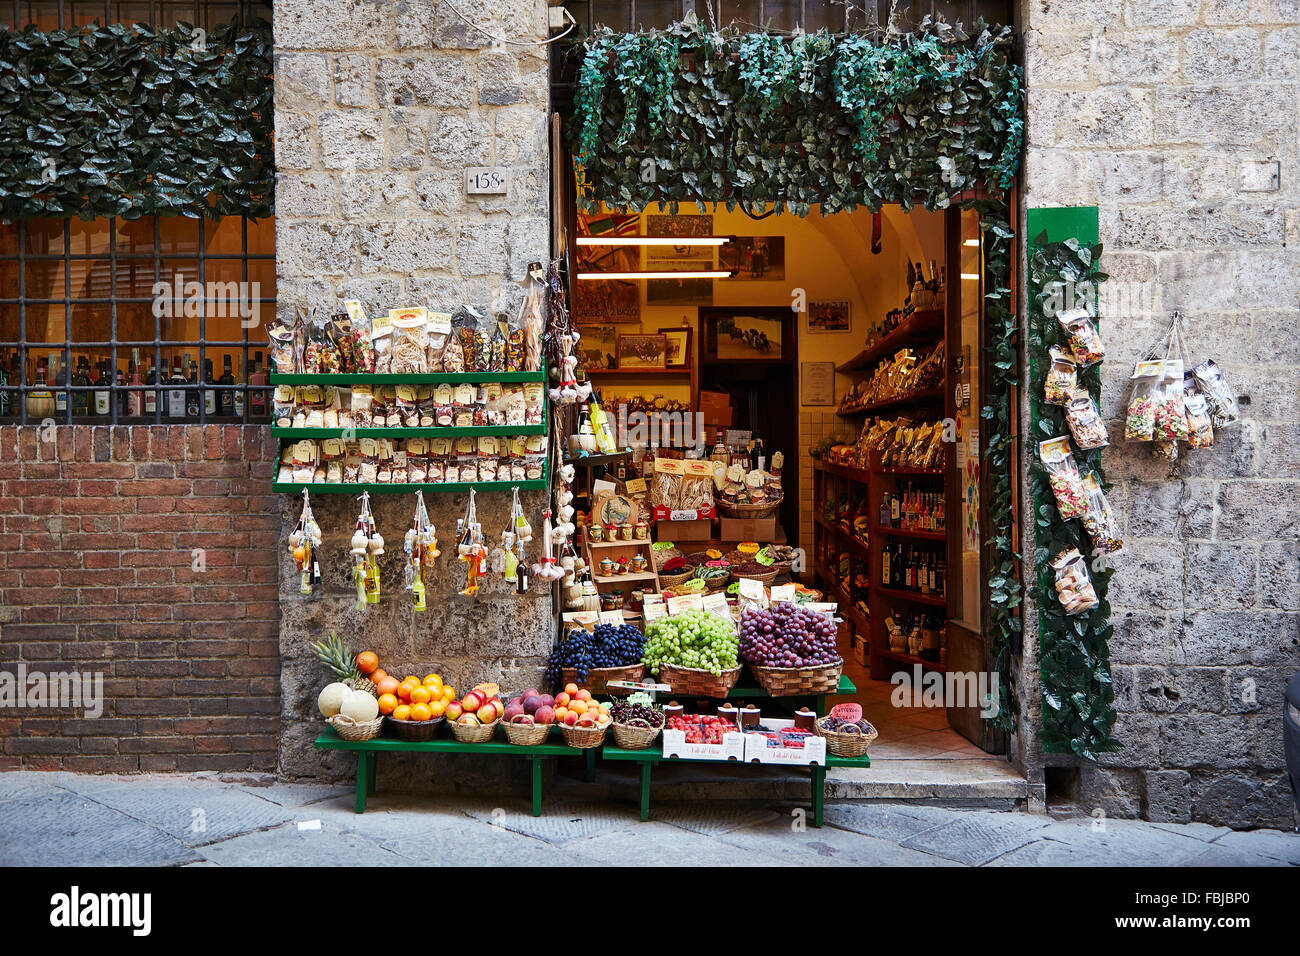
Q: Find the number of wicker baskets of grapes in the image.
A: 3